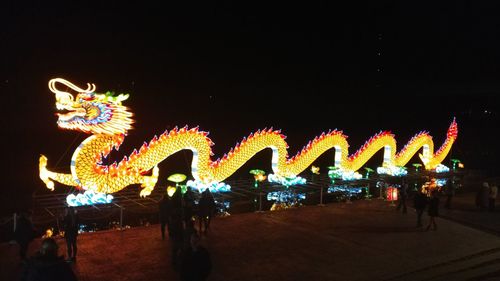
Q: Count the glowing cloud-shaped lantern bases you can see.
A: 6